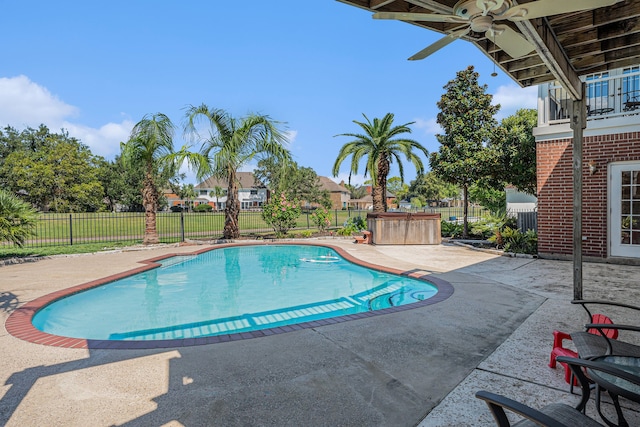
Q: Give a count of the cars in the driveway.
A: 0